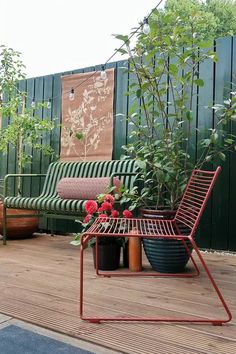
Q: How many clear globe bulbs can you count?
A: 5